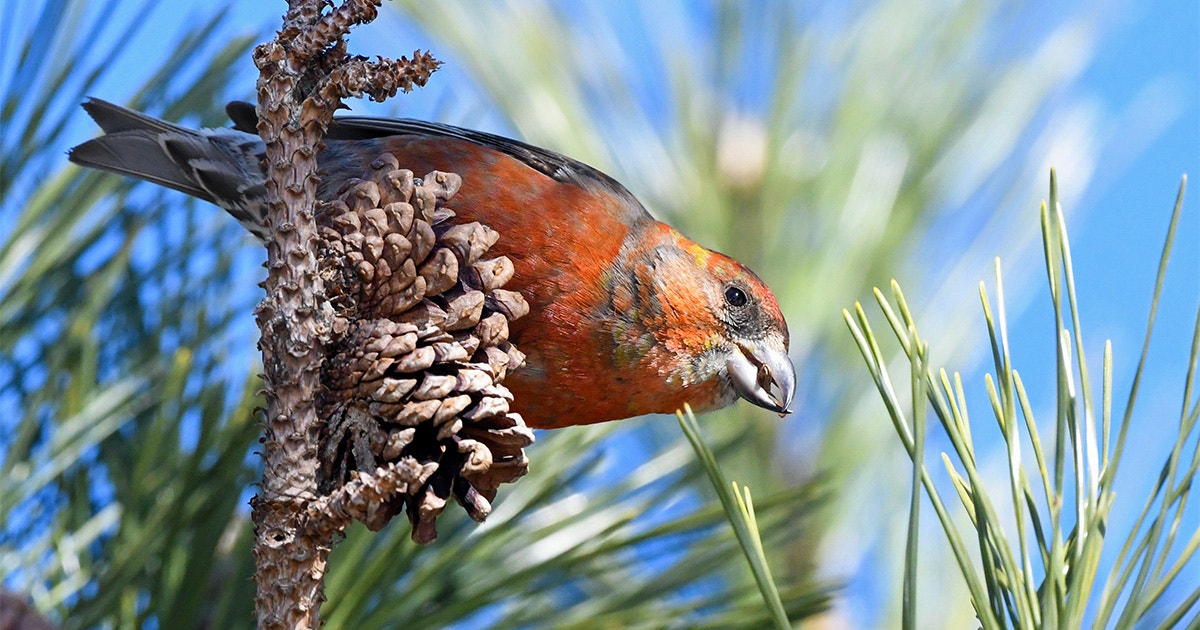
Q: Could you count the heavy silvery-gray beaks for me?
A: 1